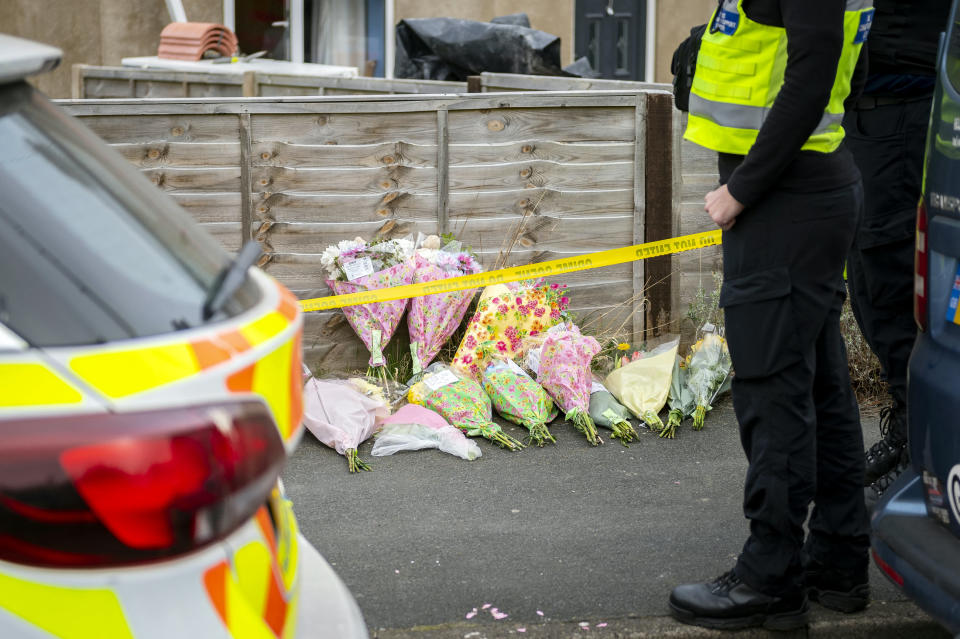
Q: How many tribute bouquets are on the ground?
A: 12